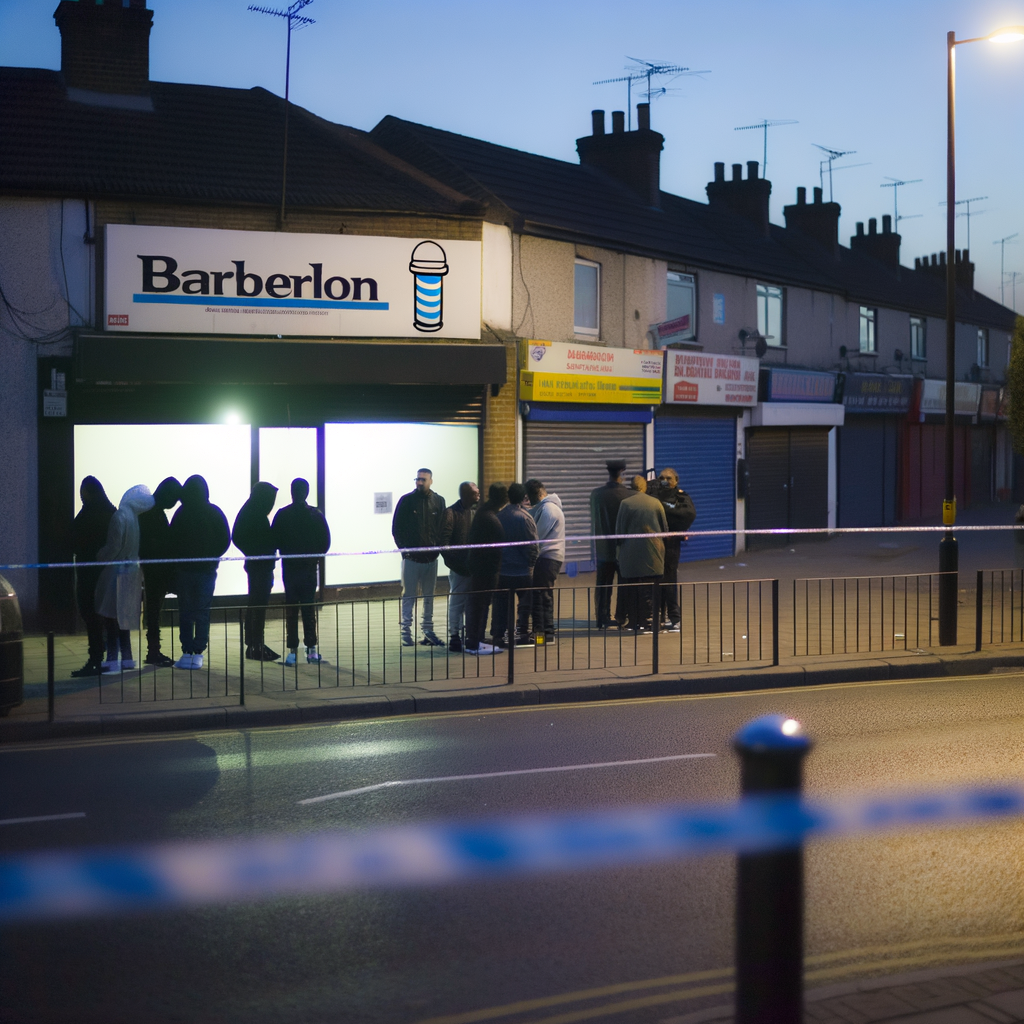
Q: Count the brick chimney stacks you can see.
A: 6